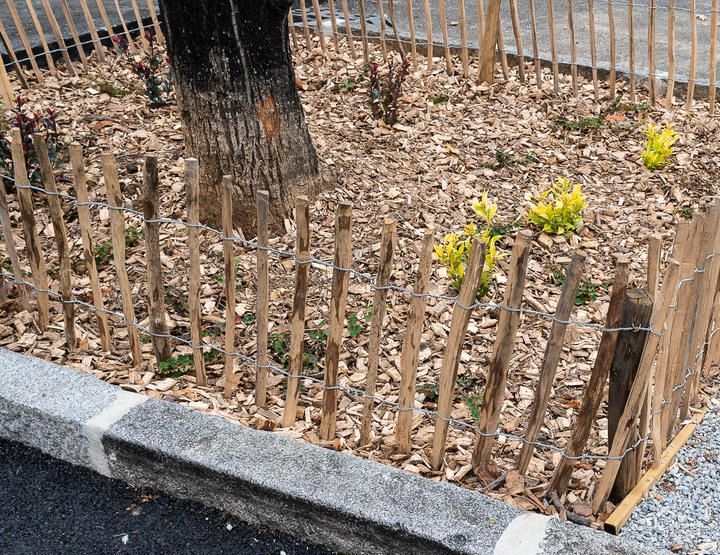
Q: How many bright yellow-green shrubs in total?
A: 3